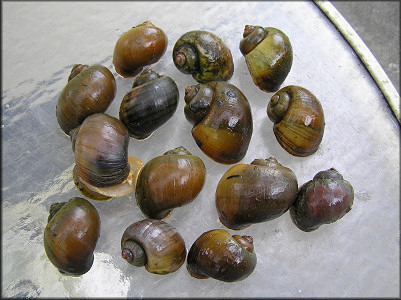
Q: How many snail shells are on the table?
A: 14